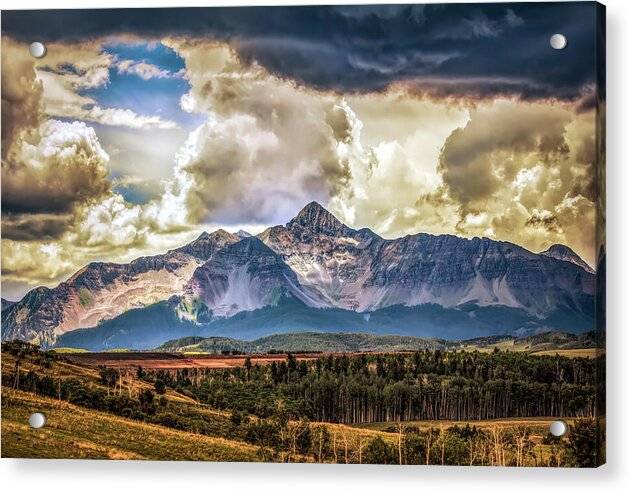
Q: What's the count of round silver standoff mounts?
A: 4